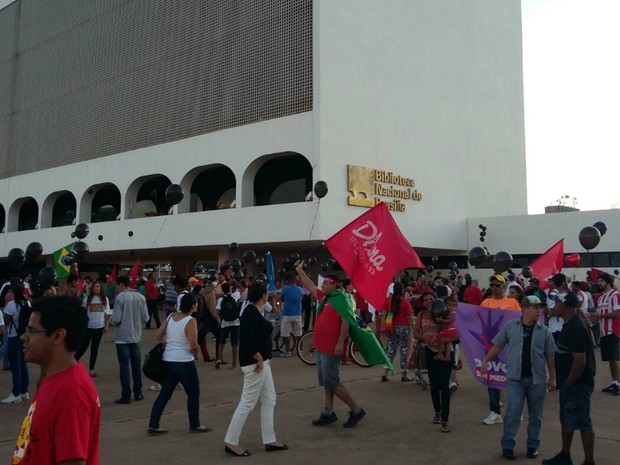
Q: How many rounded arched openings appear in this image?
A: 7